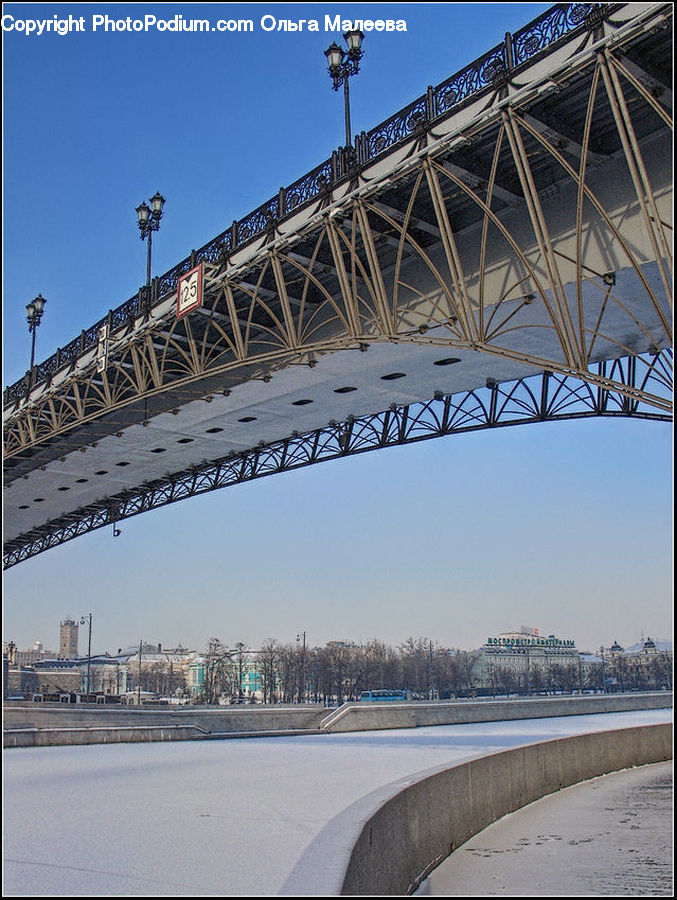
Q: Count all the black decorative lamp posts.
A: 3